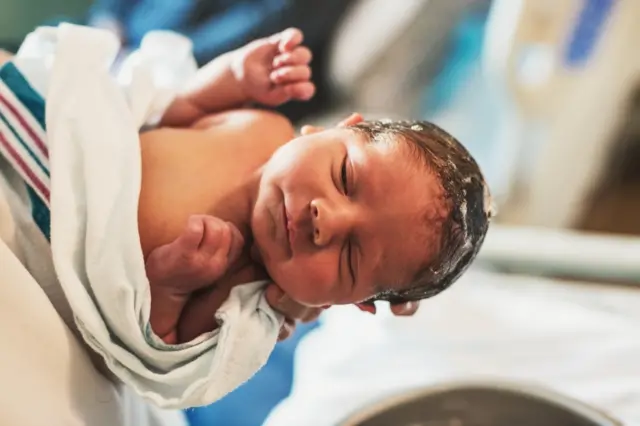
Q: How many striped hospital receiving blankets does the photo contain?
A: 1